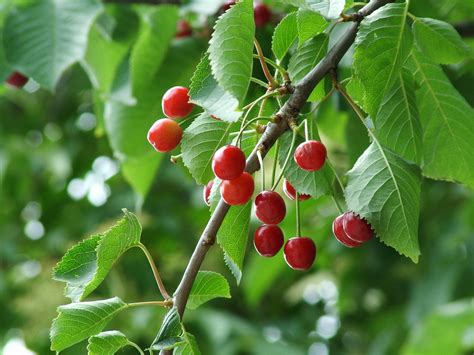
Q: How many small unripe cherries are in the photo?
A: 0